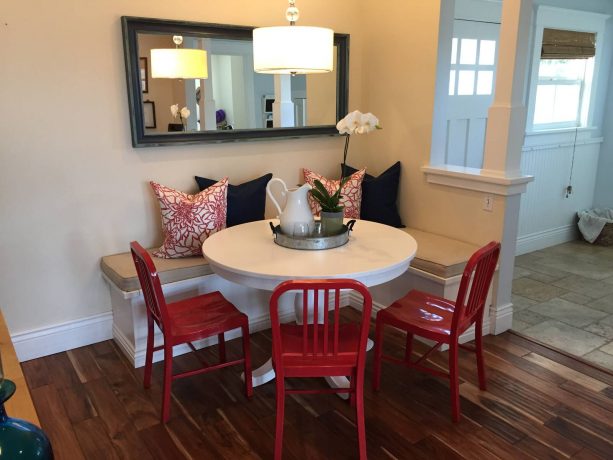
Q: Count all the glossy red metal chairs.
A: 3